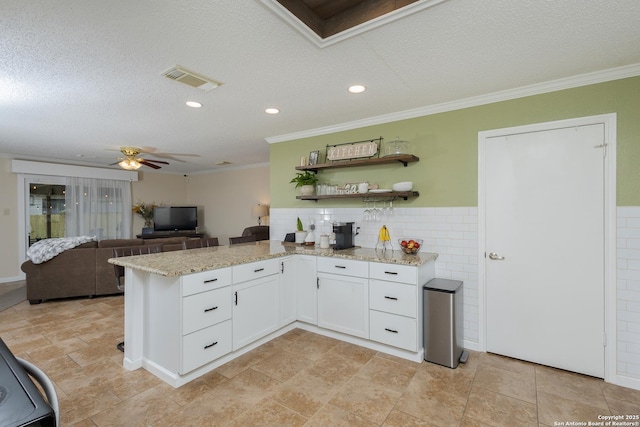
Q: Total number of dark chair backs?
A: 3